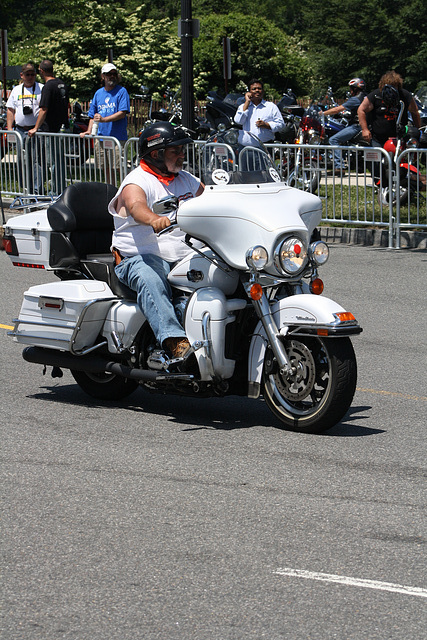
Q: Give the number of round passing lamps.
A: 2